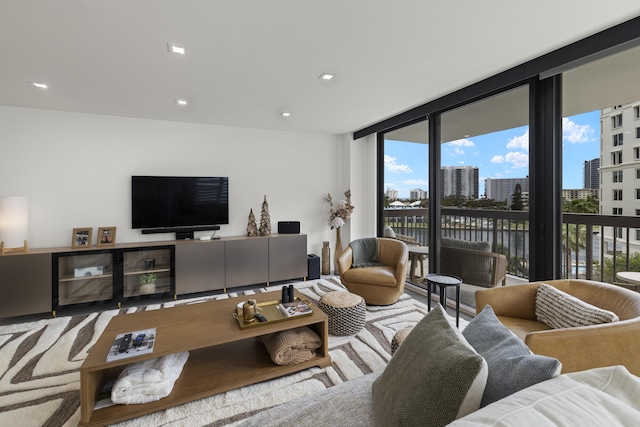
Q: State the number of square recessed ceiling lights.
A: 5